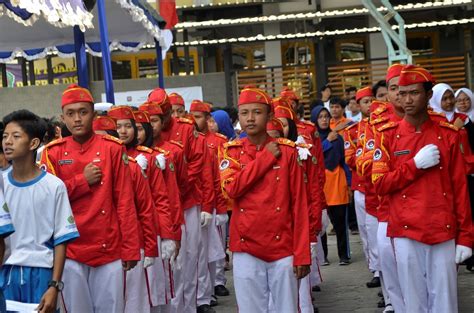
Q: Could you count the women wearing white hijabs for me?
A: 2